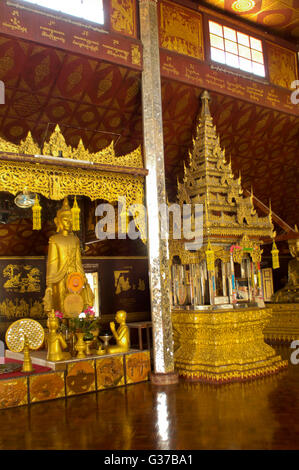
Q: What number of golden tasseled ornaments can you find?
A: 5